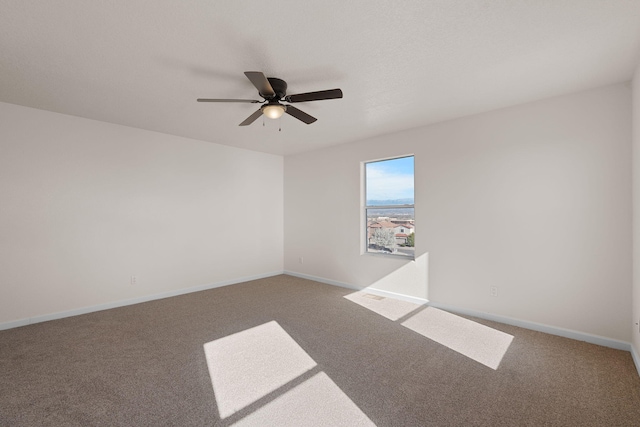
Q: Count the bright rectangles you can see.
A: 4